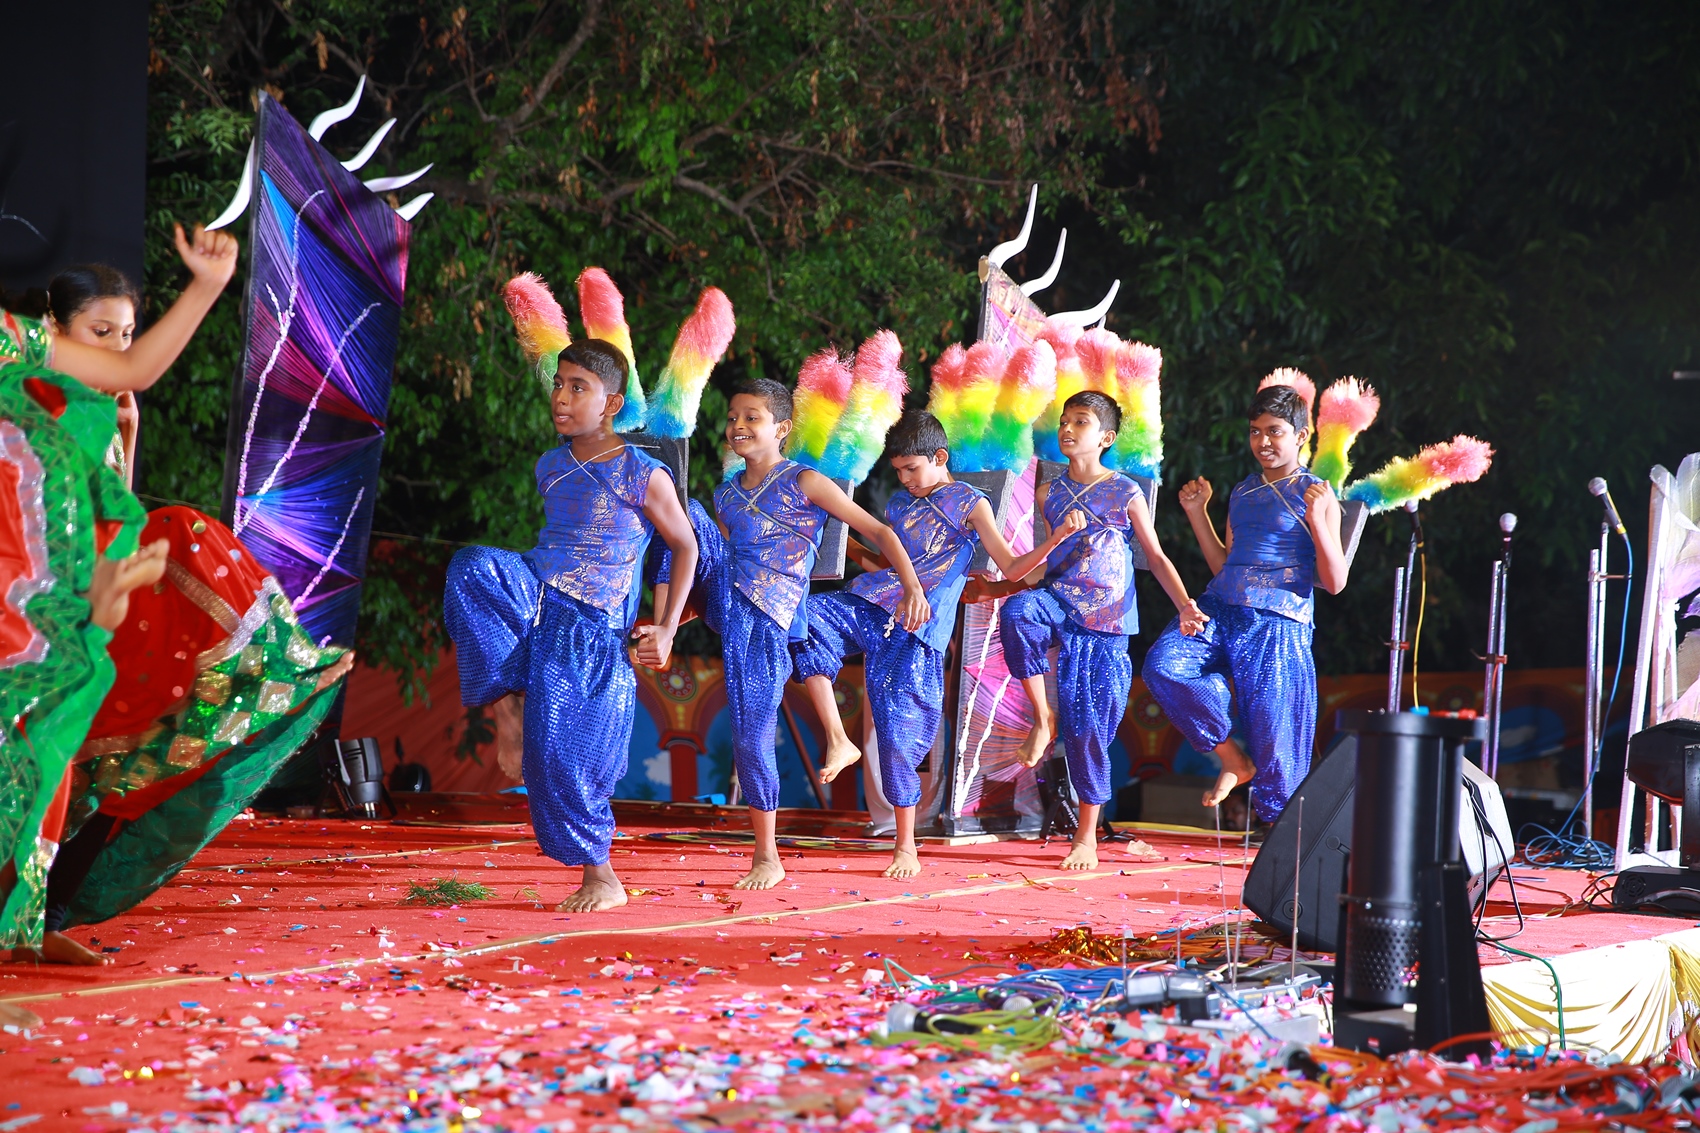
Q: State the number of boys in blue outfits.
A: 5